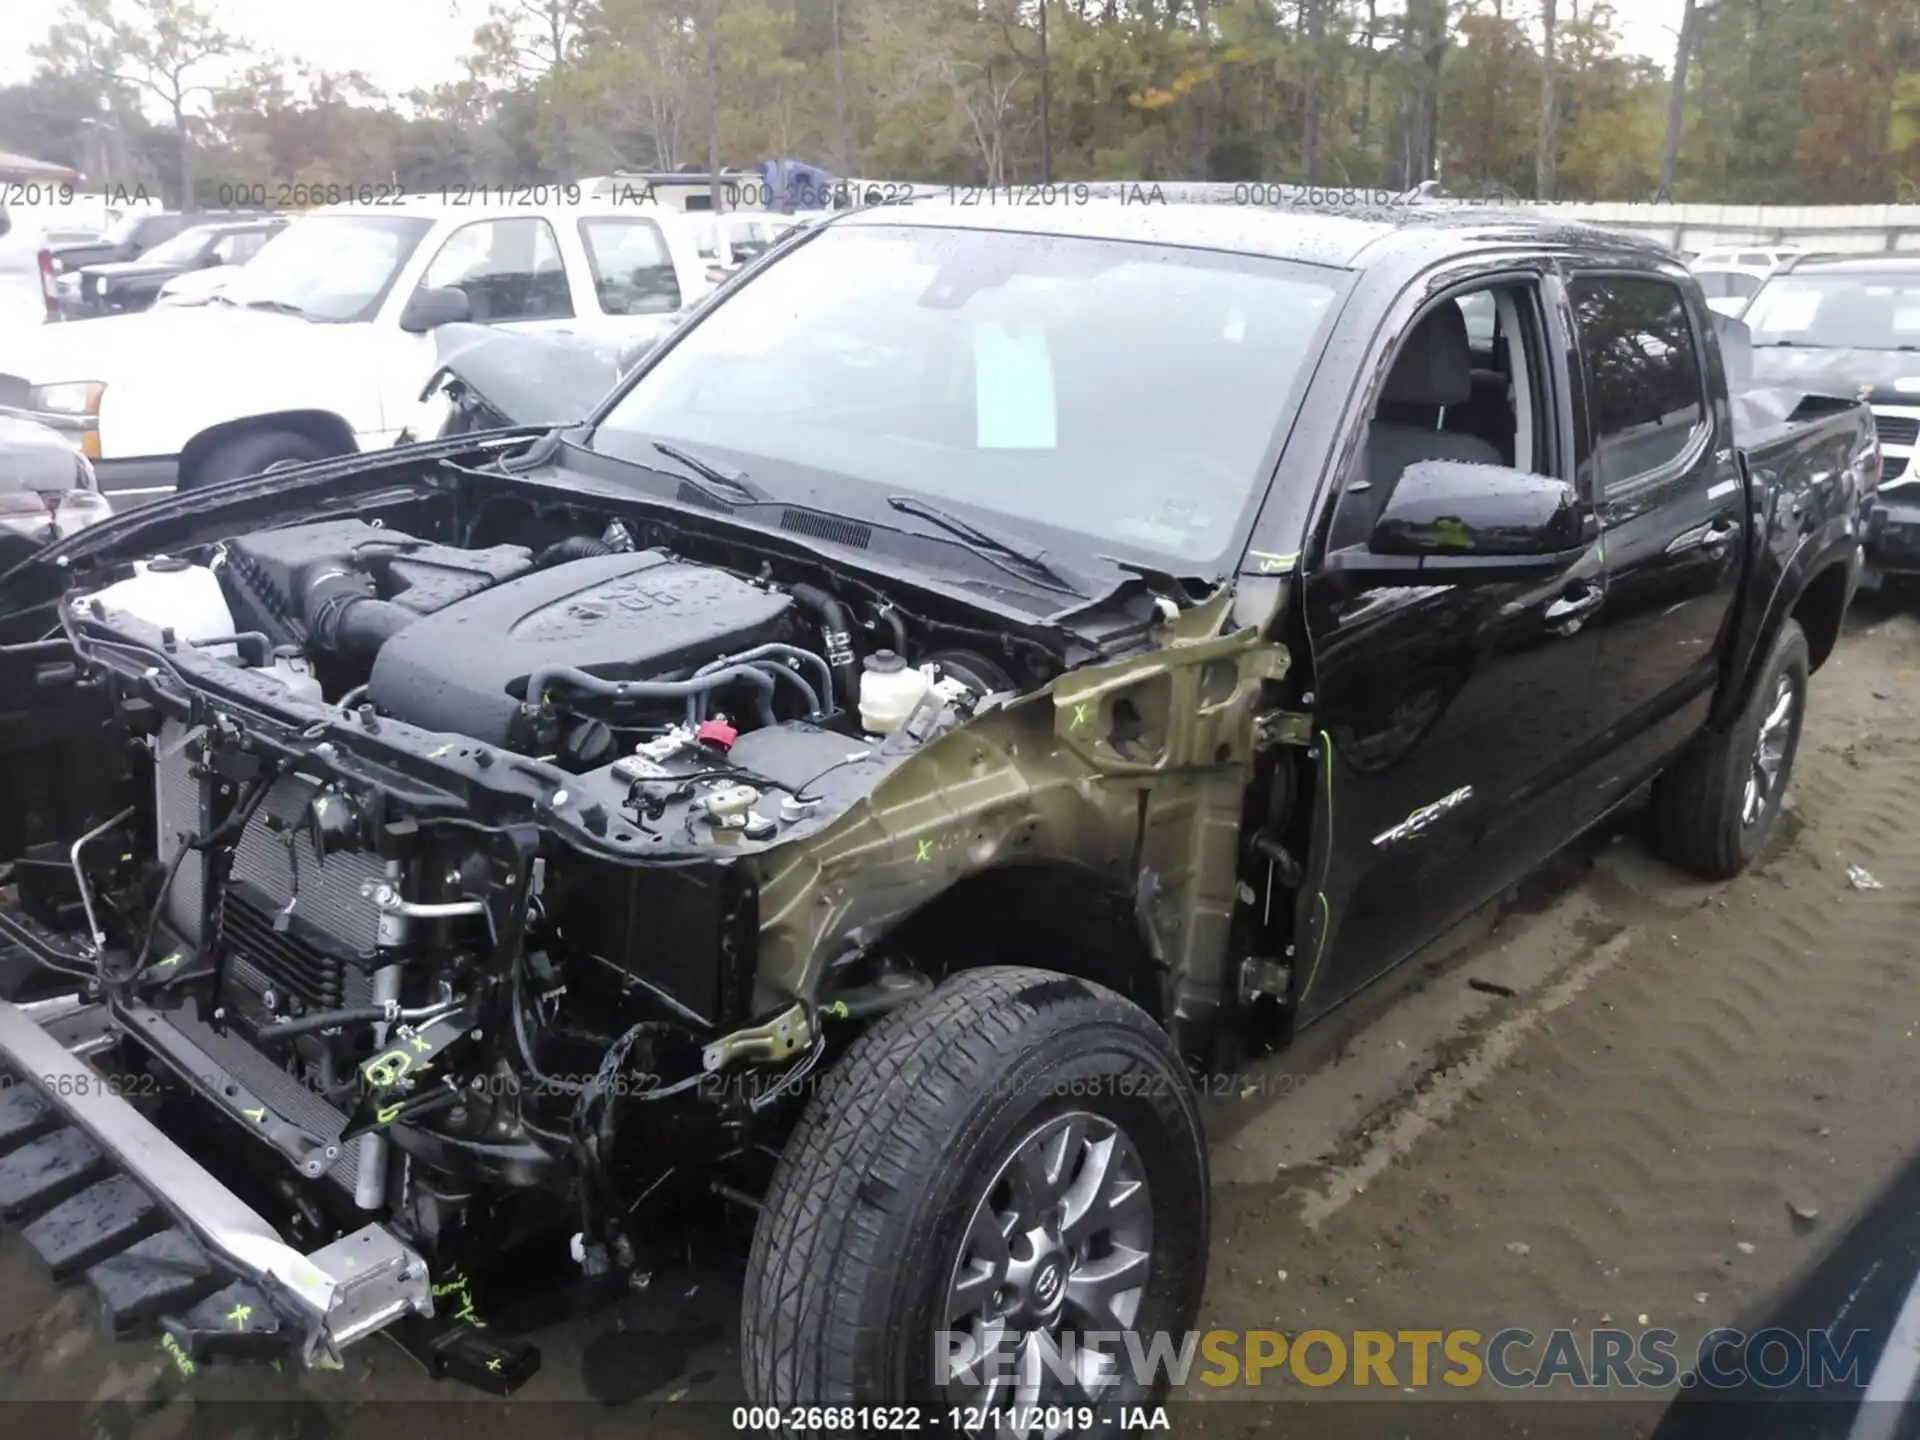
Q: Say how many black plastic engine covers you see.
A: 1